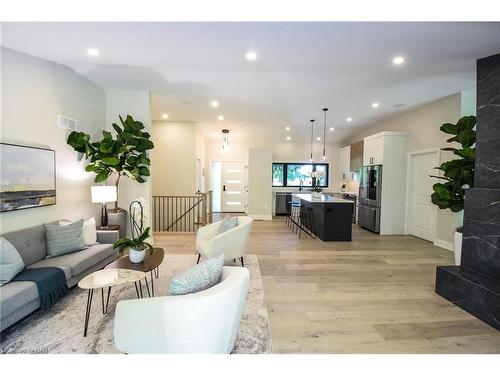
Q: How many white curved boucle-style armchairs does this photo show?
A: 2